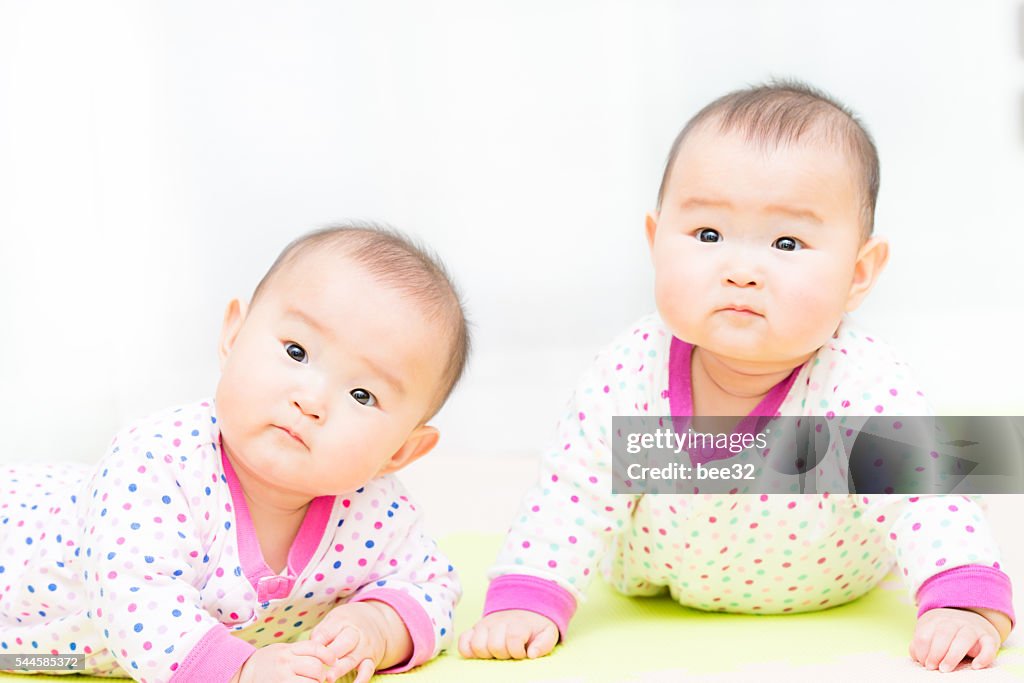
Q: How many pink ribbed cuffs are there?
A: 4